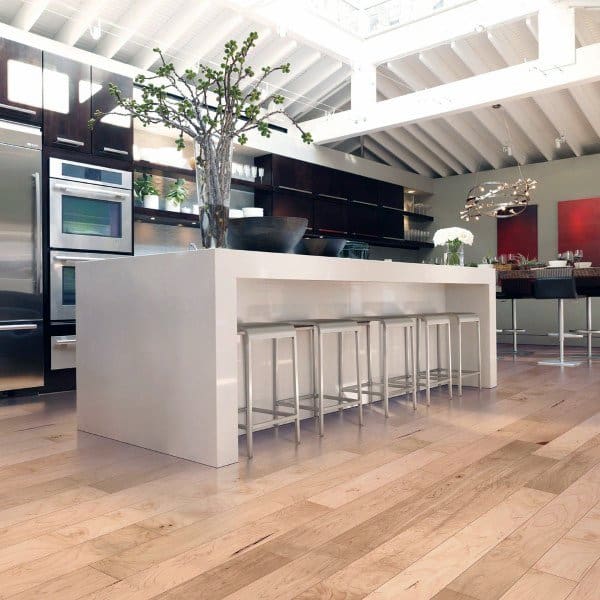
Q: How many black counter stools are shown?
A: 3